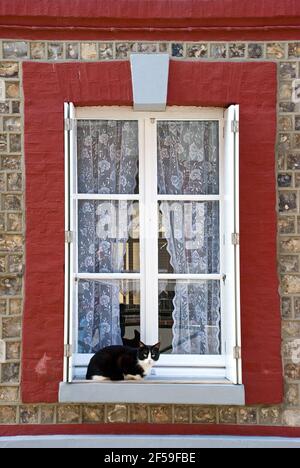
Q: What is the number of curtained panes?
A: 6